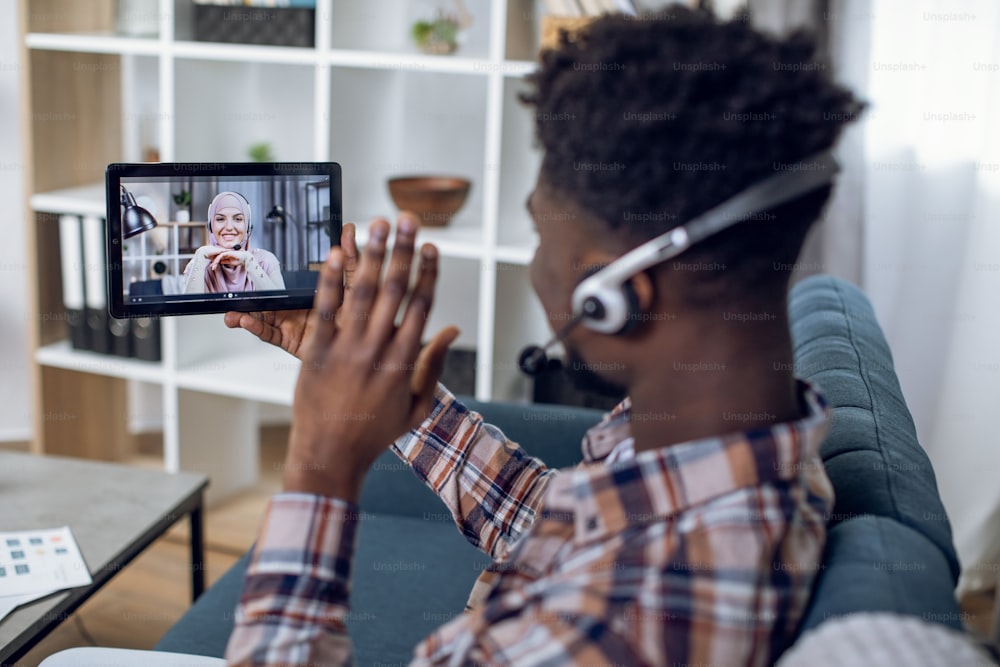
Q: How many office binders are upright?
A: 4